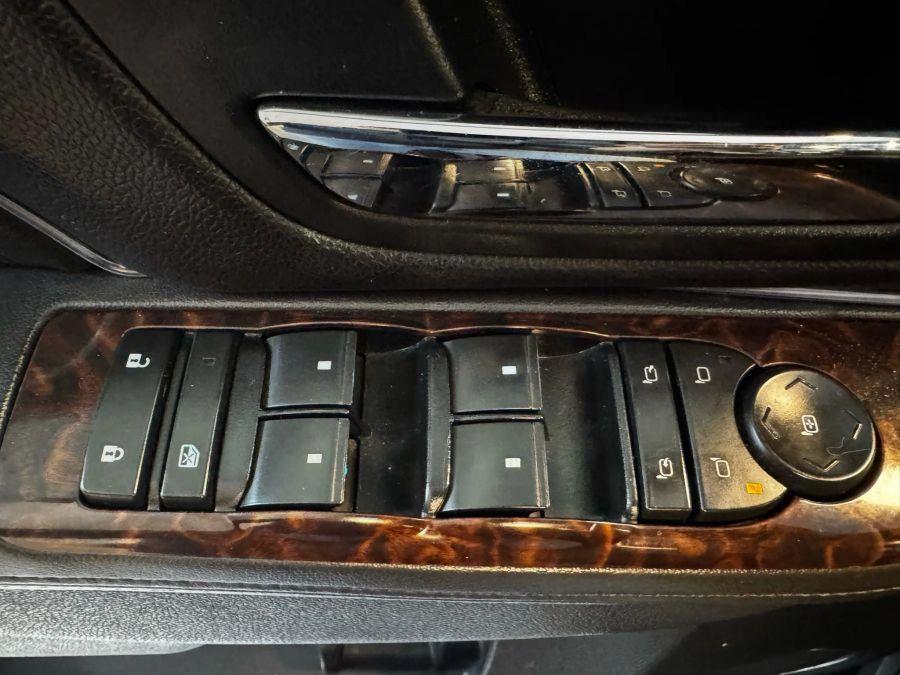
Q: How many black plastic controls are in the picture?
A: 9